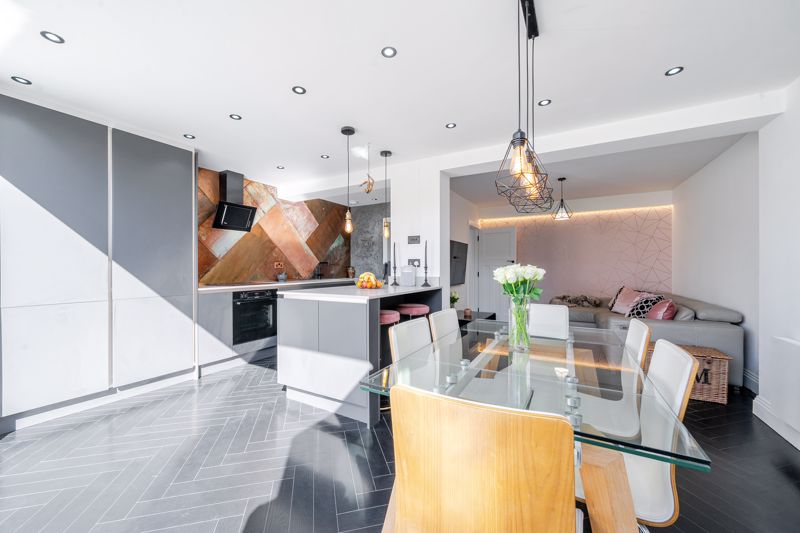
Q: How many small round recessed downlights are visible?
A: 11